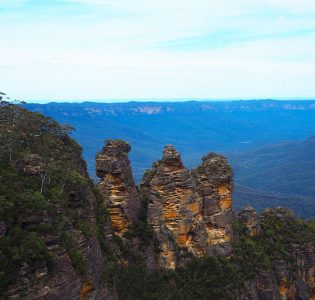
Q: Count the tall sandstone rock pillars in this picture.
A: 3